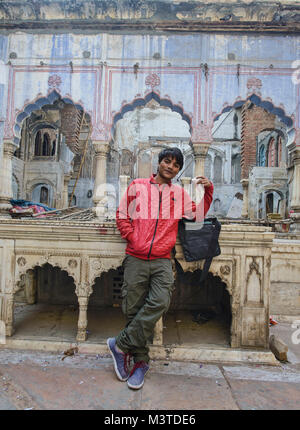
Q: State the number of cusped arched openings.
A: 6